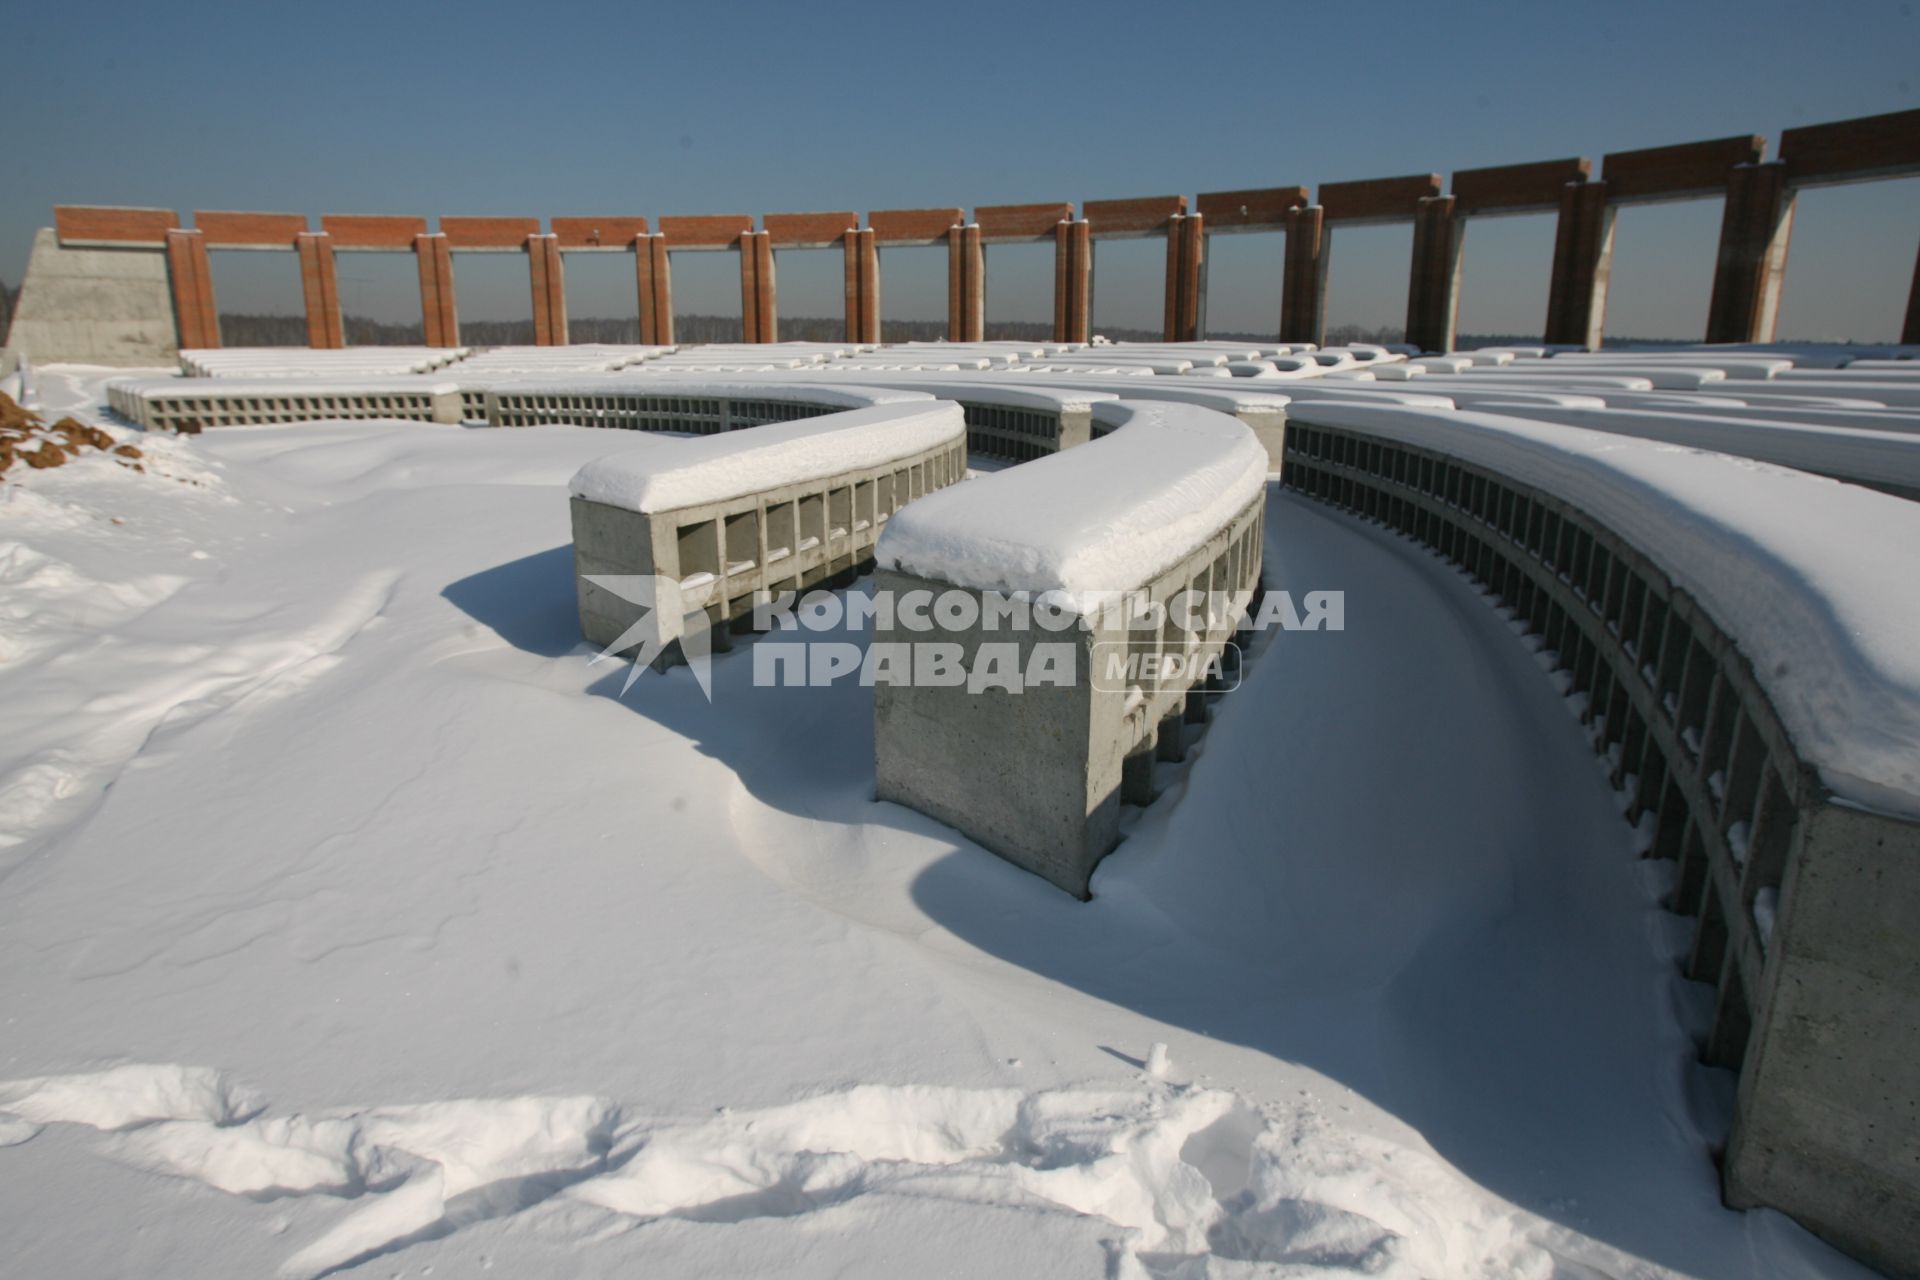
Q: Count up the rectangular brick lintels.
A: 15